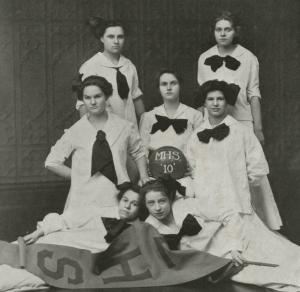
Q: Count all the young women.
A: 7